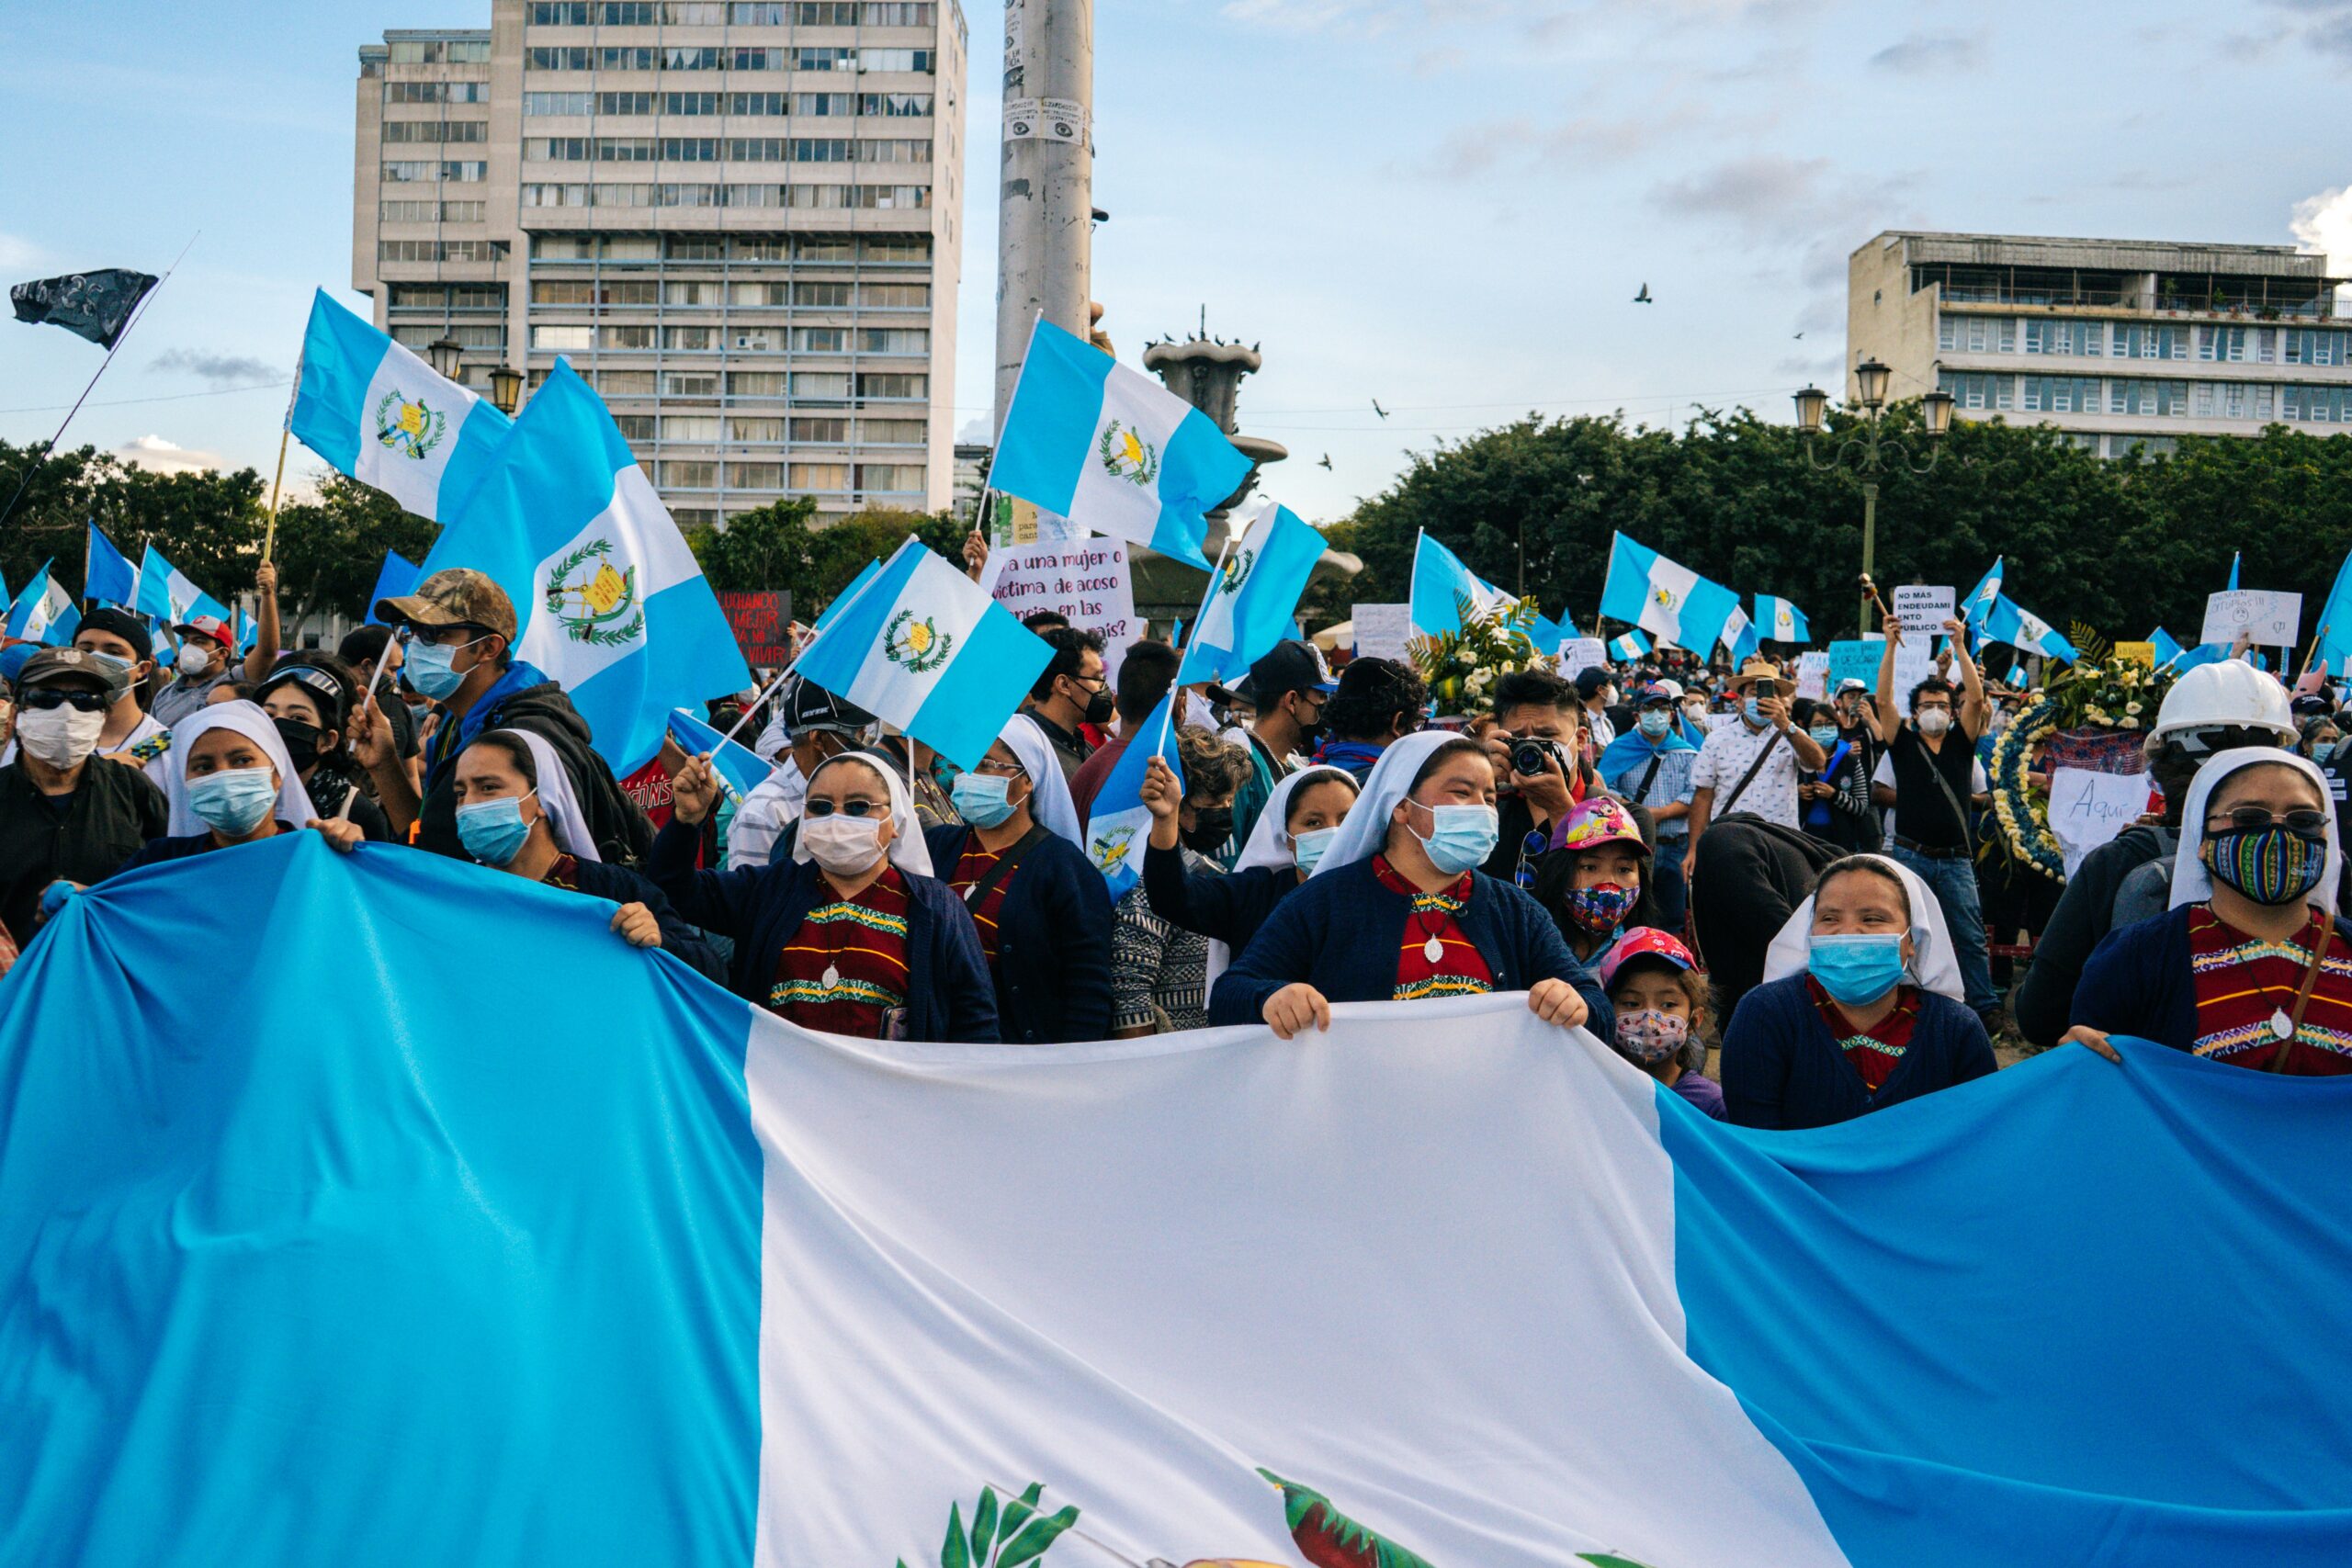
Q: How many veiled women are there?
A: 8